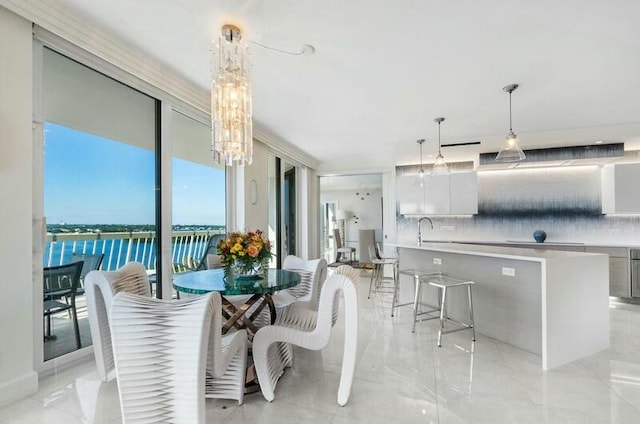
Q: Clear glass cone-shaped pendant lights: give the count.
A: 3